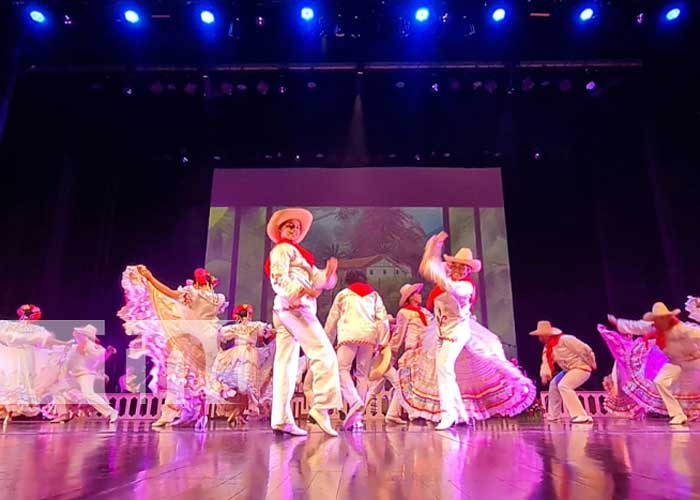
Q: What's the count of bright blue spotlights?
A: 8